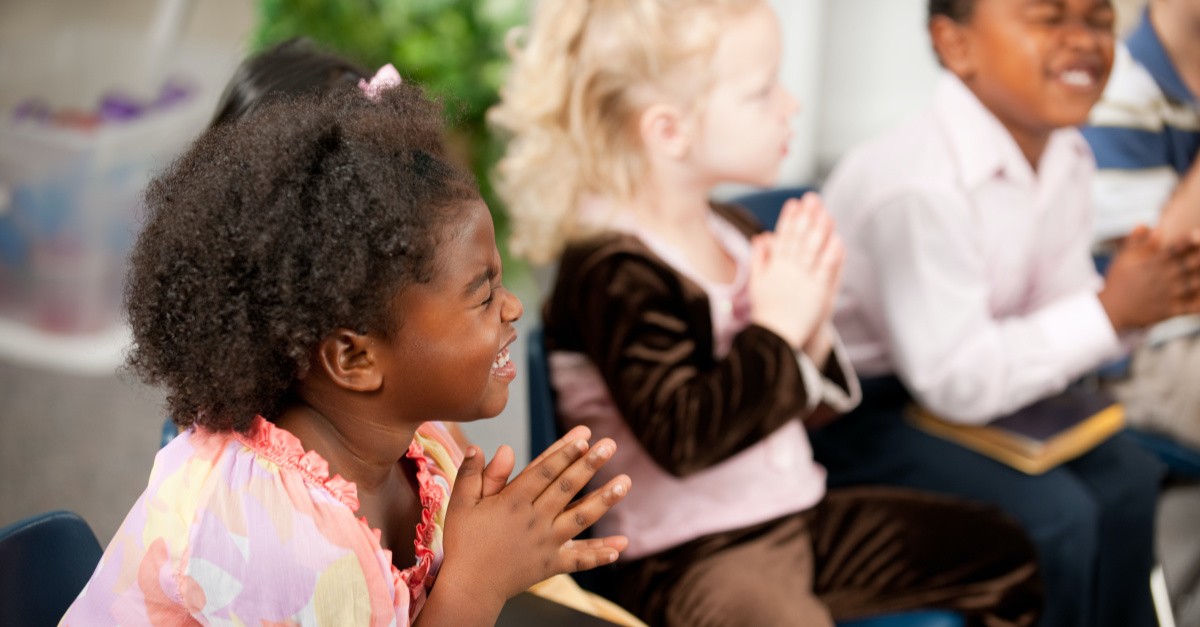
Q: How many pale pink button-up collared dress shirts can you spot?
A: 1